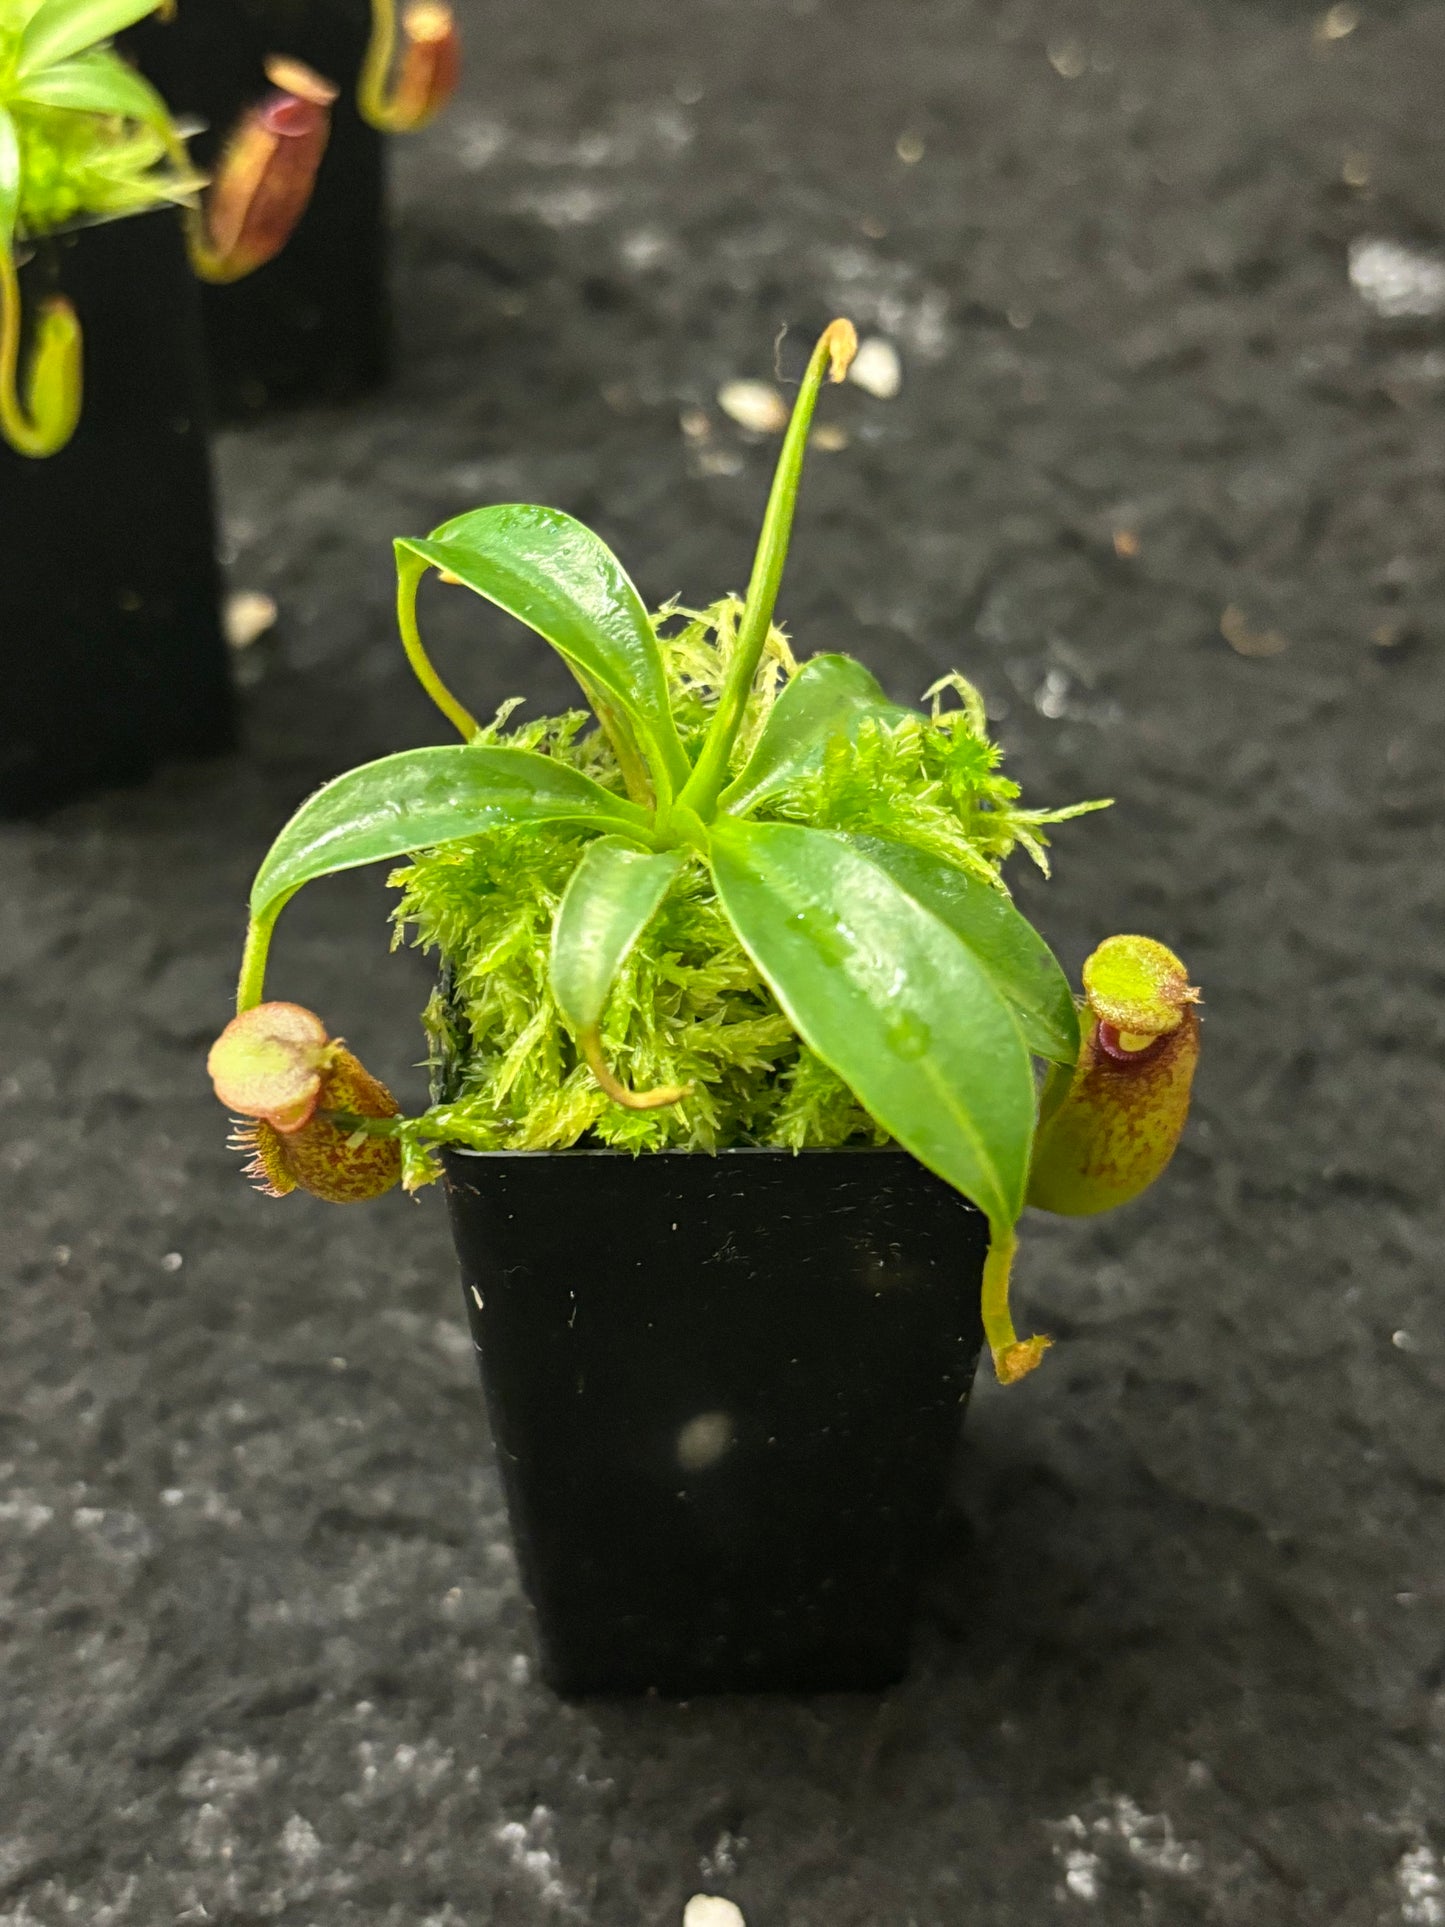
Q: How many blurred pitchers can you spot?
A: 3